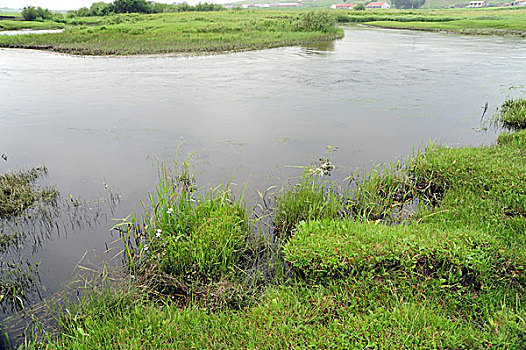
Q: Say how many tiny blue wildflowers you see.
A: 0